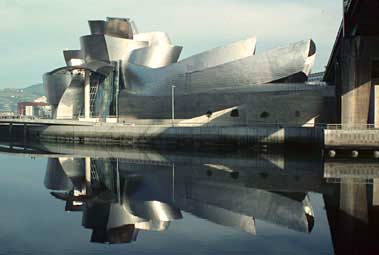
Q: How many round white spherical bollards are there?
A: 3